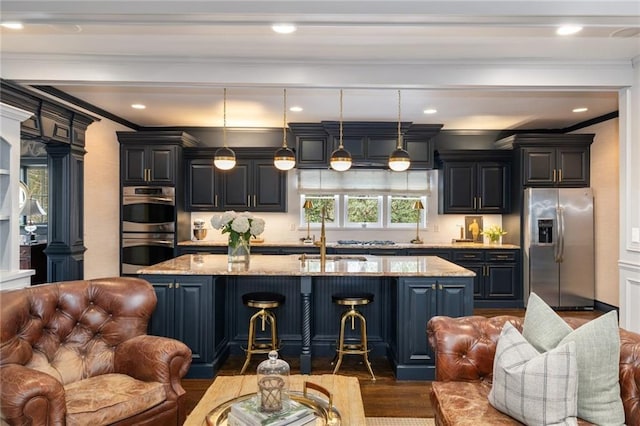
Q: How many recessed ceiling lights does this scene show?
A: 7